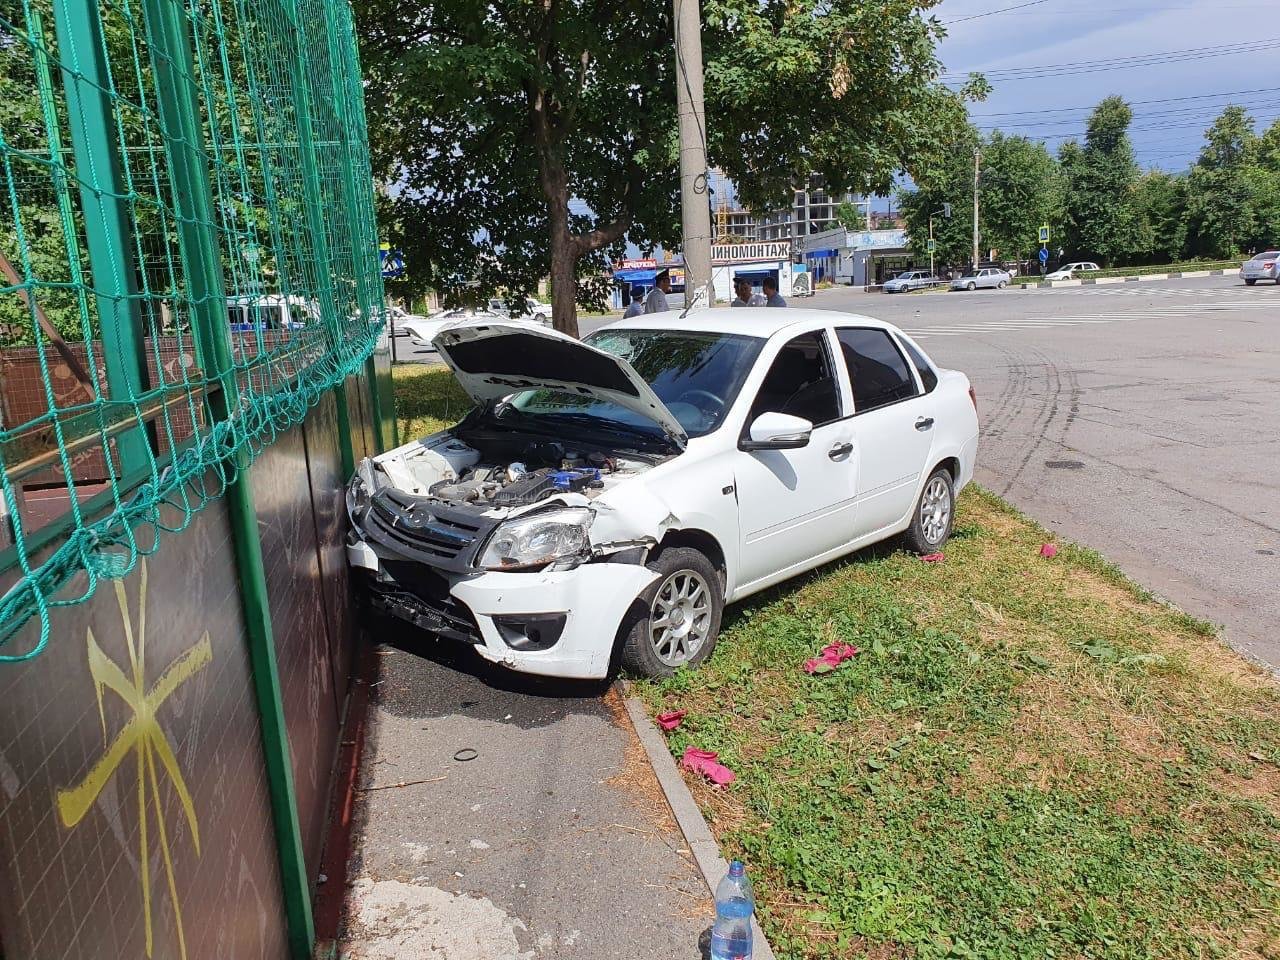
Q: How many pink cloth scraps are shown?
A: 5